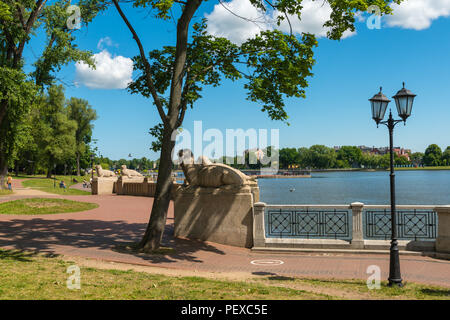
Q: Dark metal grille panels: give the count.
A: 2